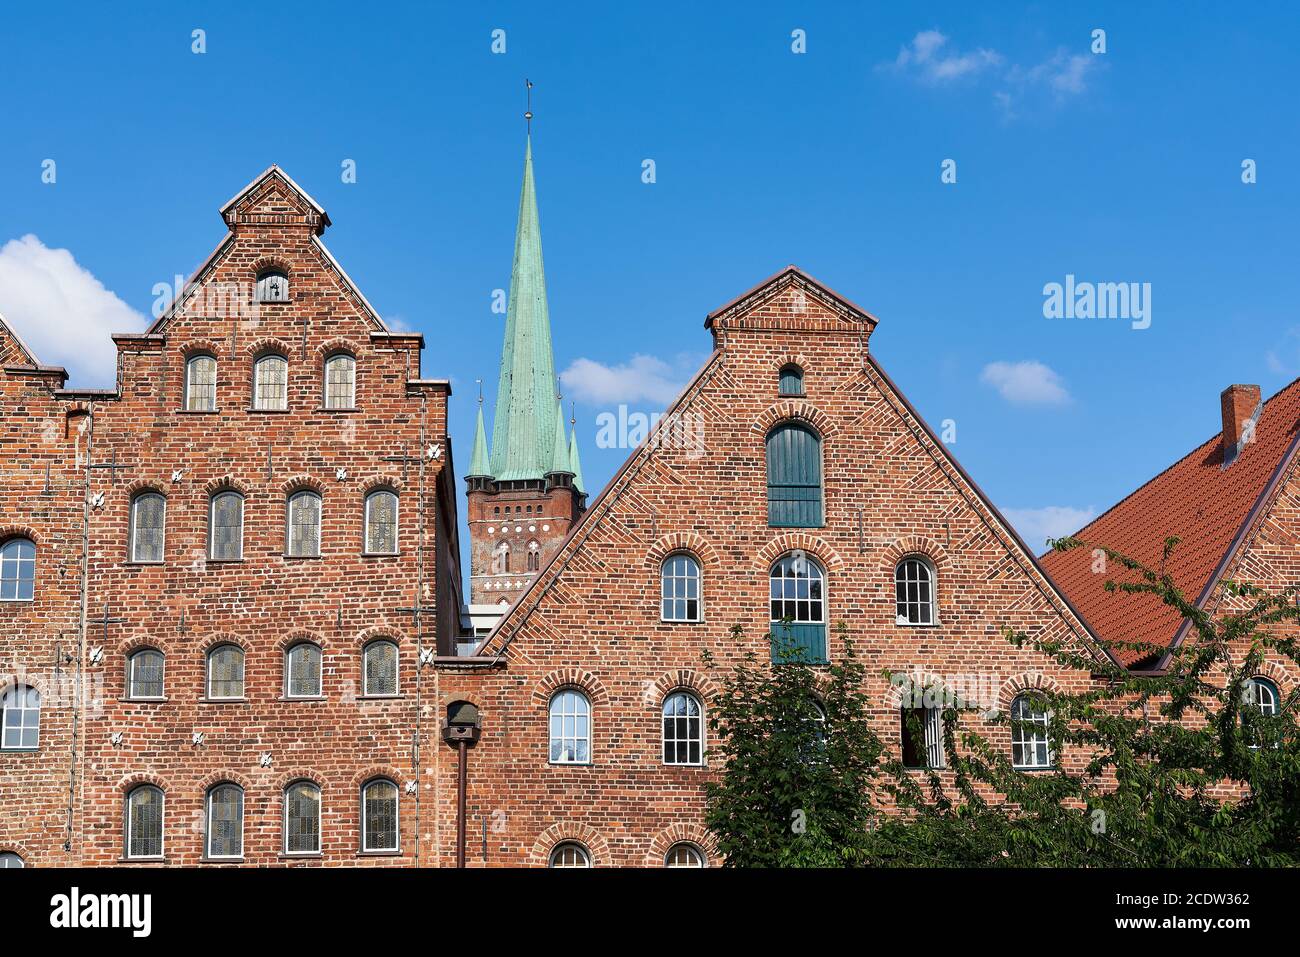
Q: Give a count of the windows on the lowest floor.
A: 7